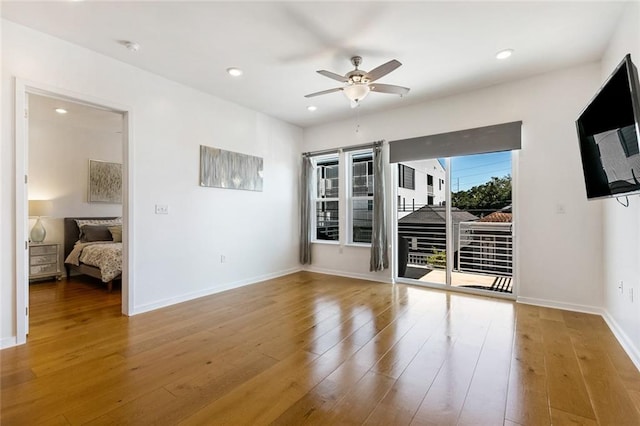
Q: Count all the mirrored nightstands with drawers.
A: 1